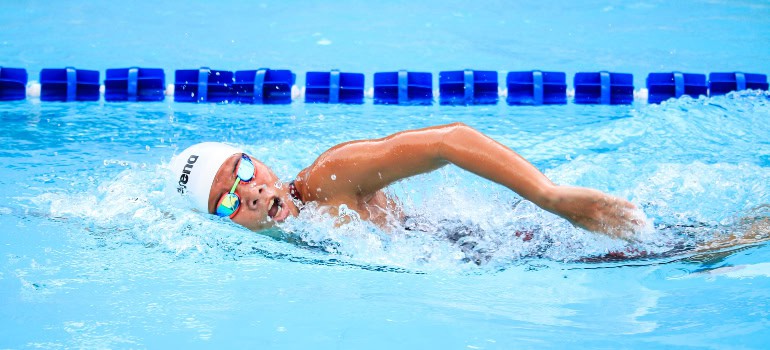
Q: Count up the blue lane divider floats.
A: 12